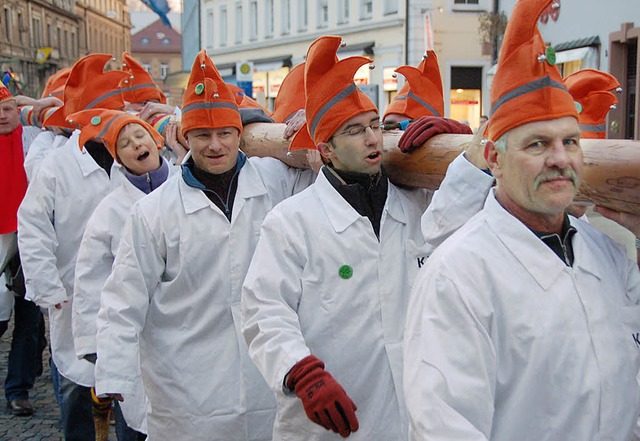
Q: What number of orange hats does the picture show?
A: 11